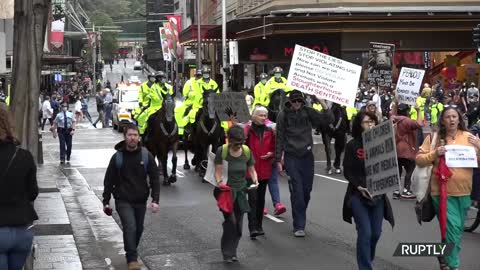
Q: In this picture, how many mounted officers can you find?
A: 6